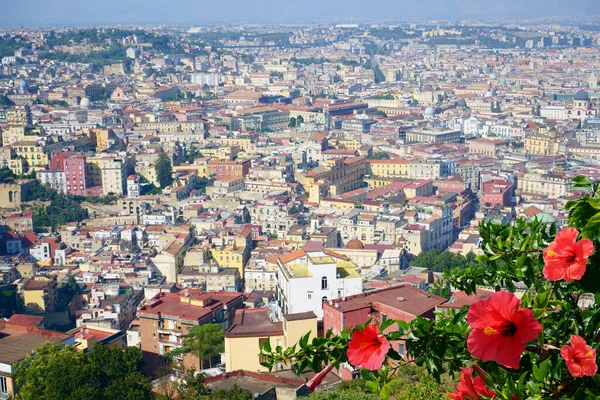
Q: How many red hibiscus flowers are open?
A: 5